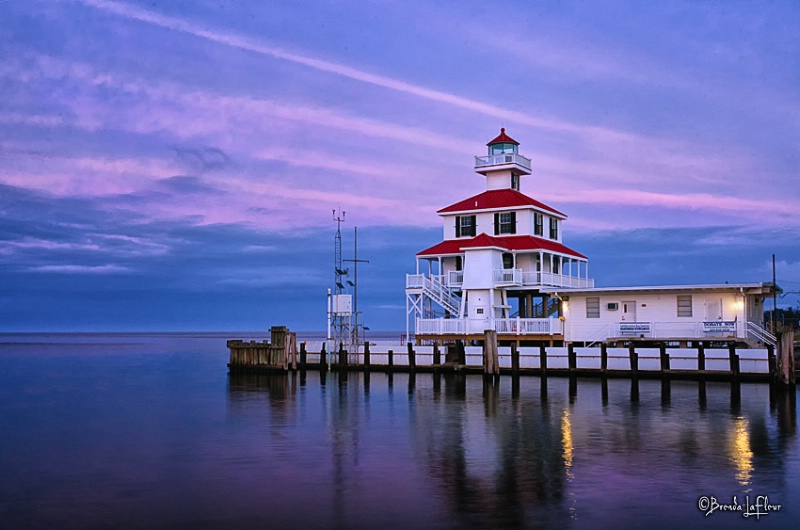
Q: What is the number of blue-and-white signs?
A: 2